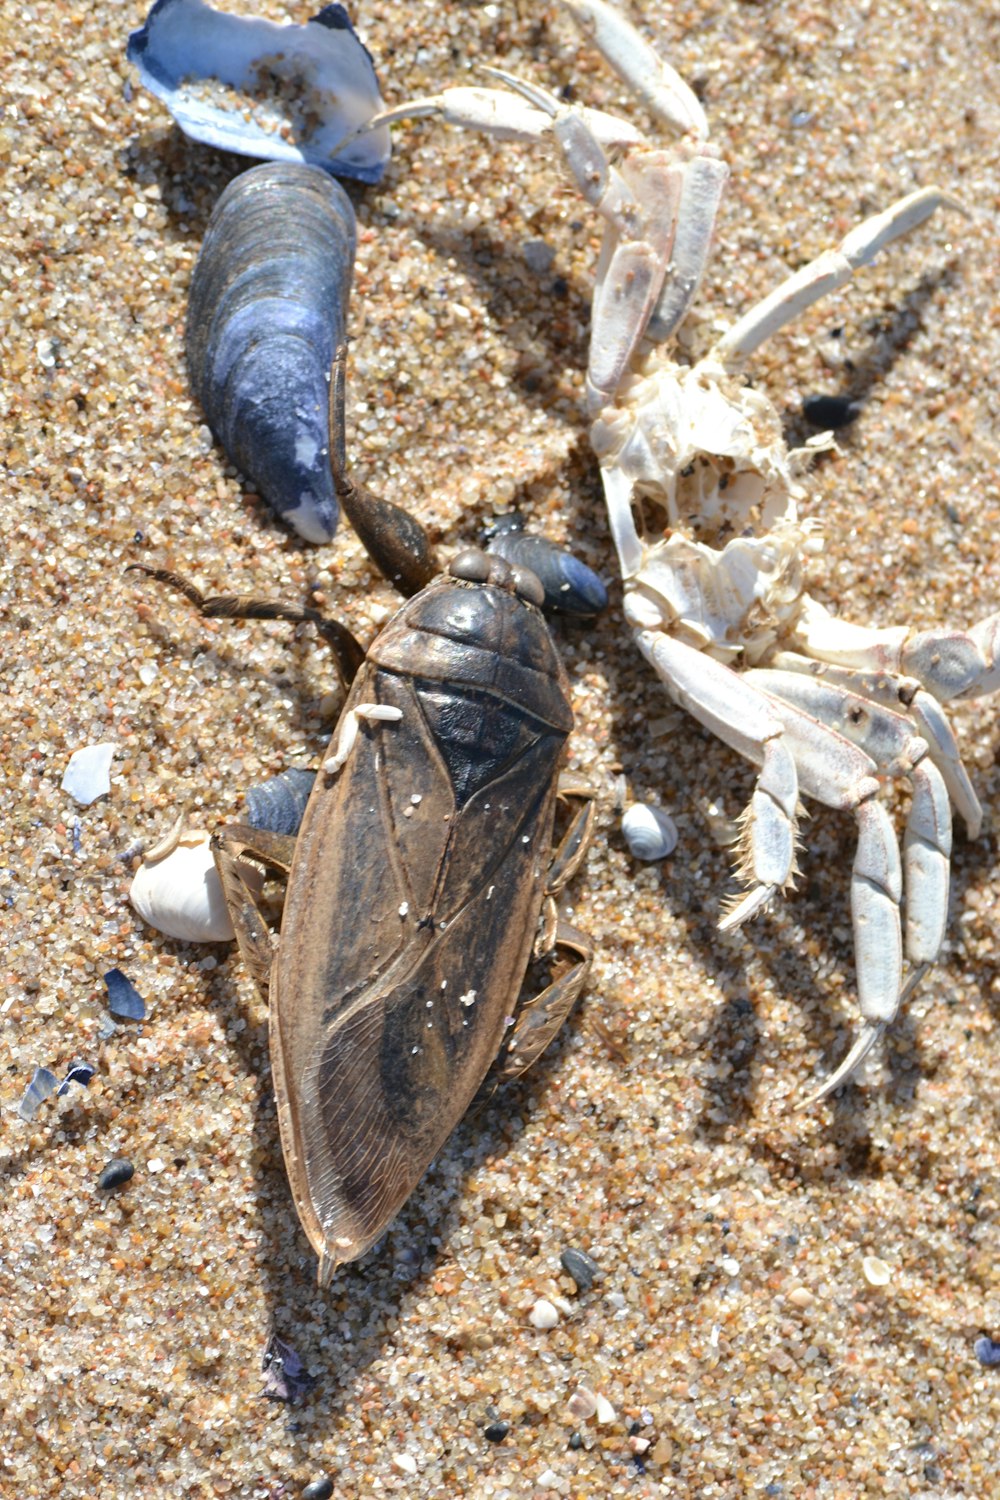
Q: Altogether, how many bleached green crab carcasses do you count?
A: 1